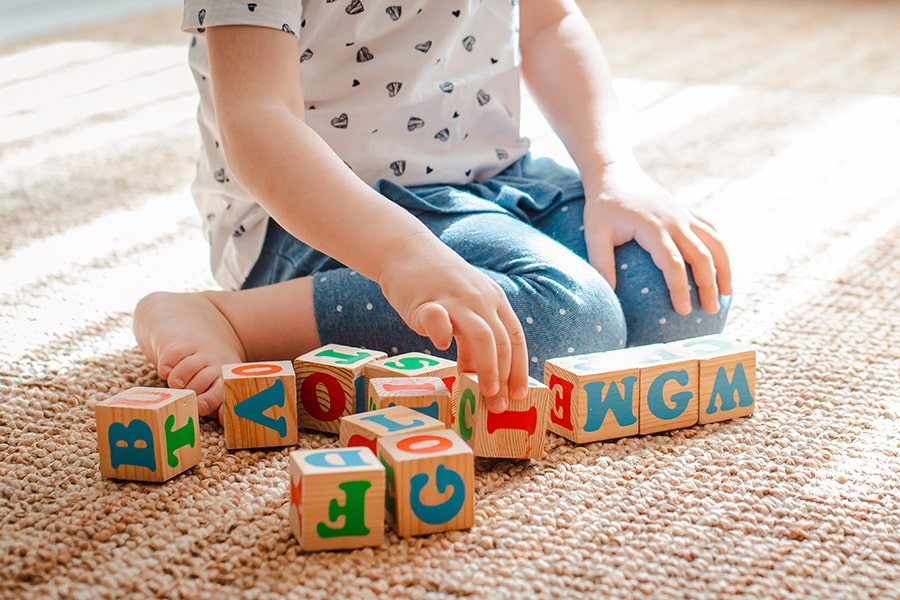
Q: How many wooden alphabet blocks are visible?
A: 12